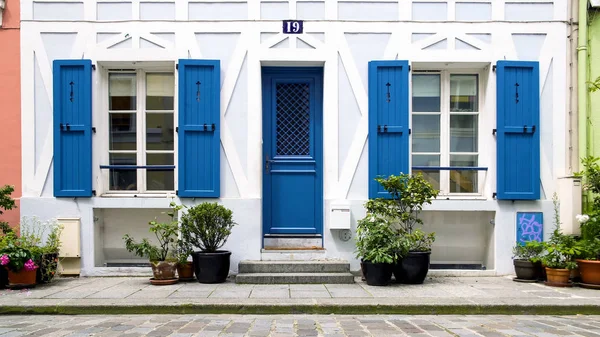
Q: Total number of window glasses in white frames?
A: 12